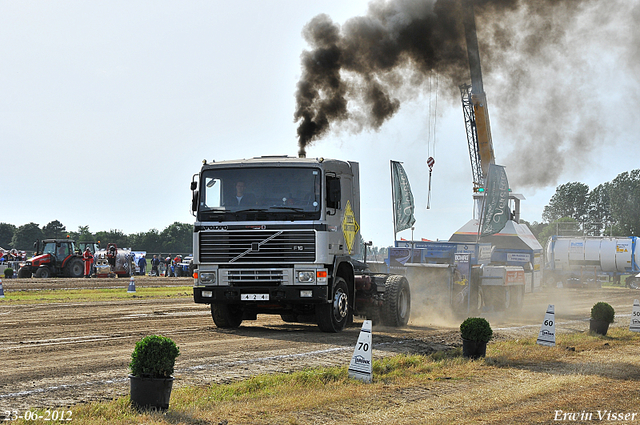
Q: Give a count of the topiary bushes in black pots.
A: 3